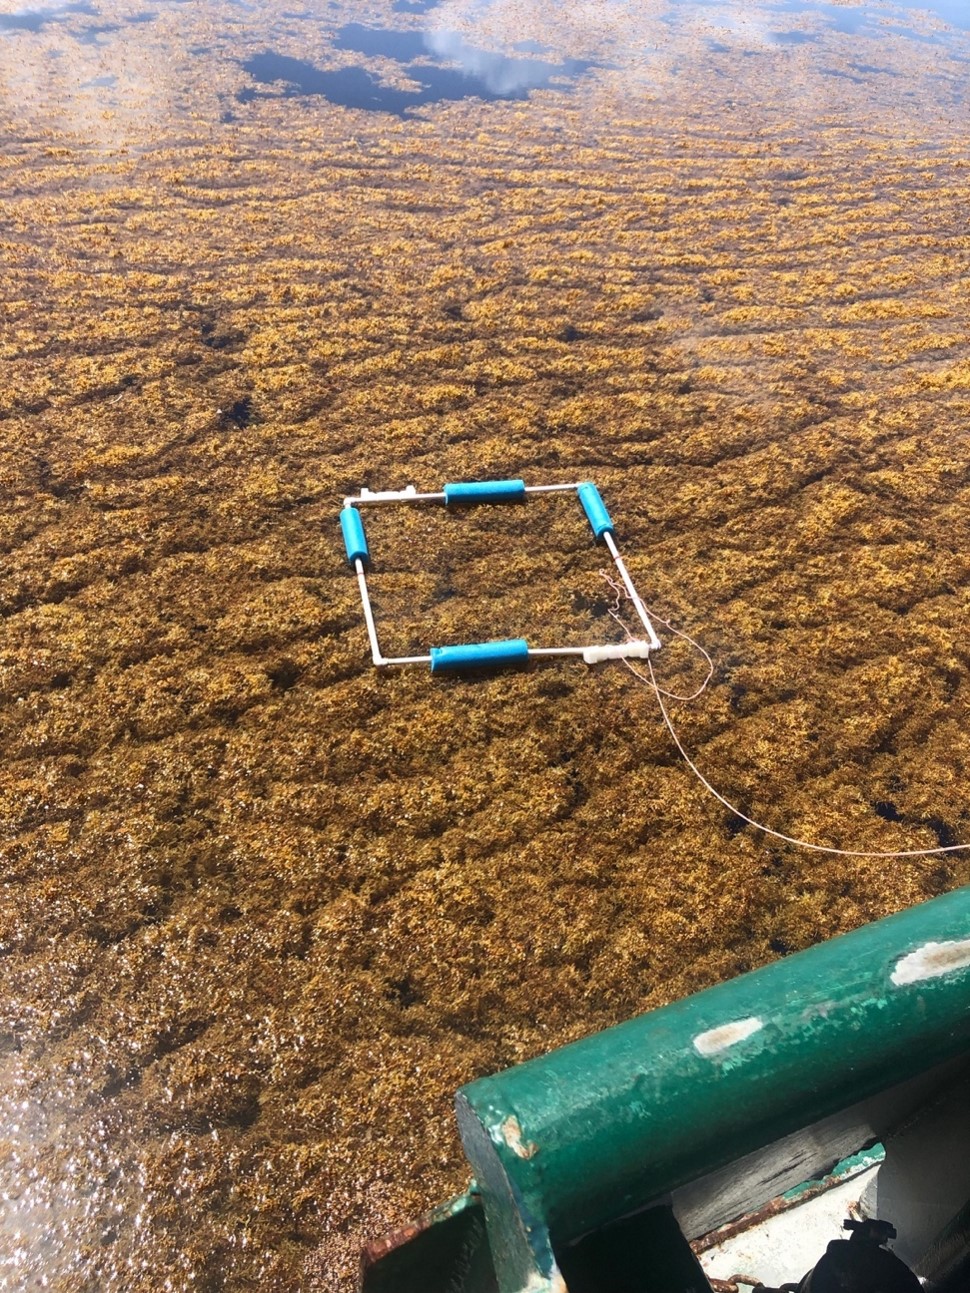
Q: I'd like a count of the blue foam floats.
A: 4